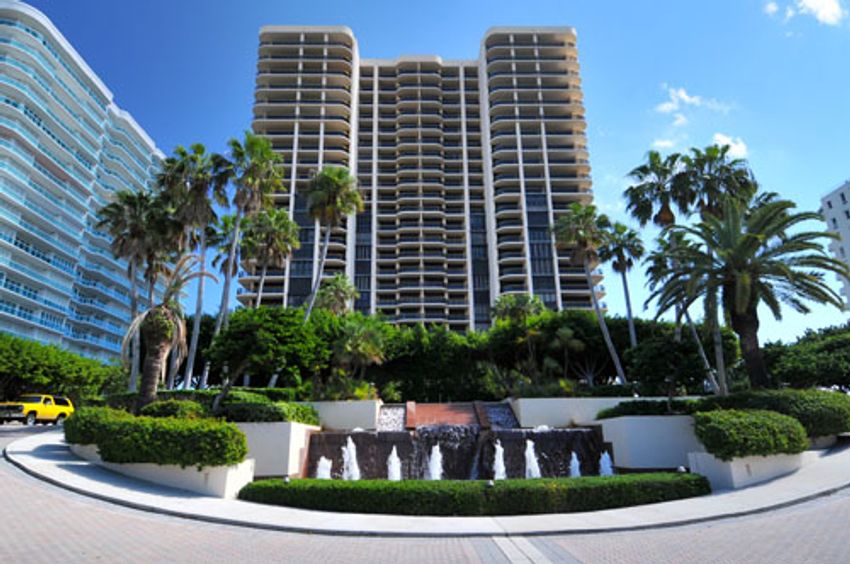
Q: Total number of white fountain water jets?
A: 8